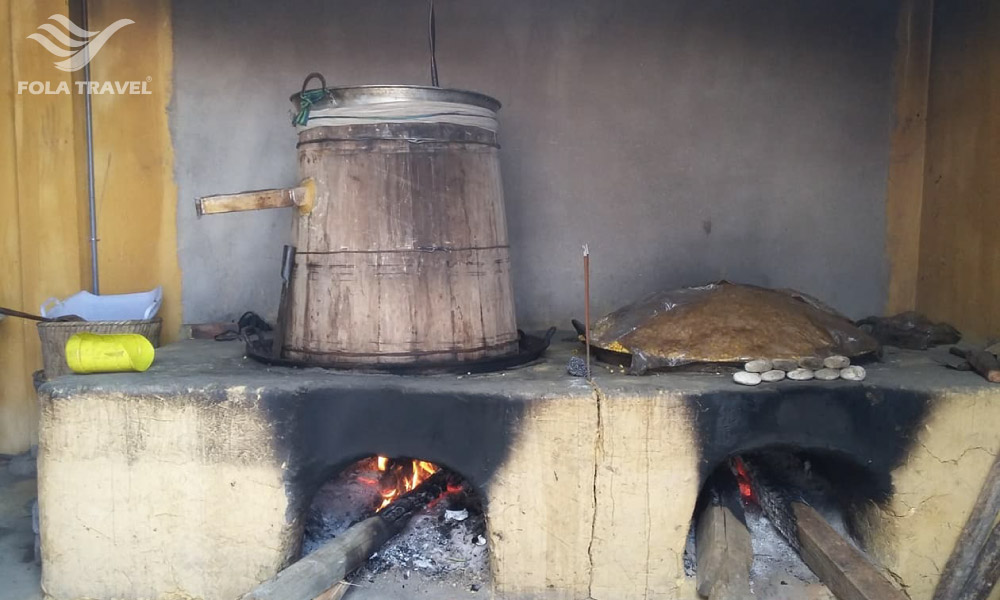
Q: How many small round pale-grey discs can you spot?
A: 9